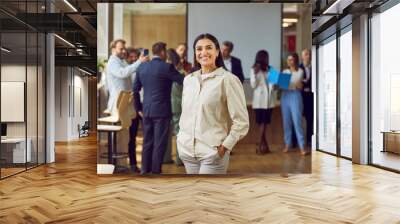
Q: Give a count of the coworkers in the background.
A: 9